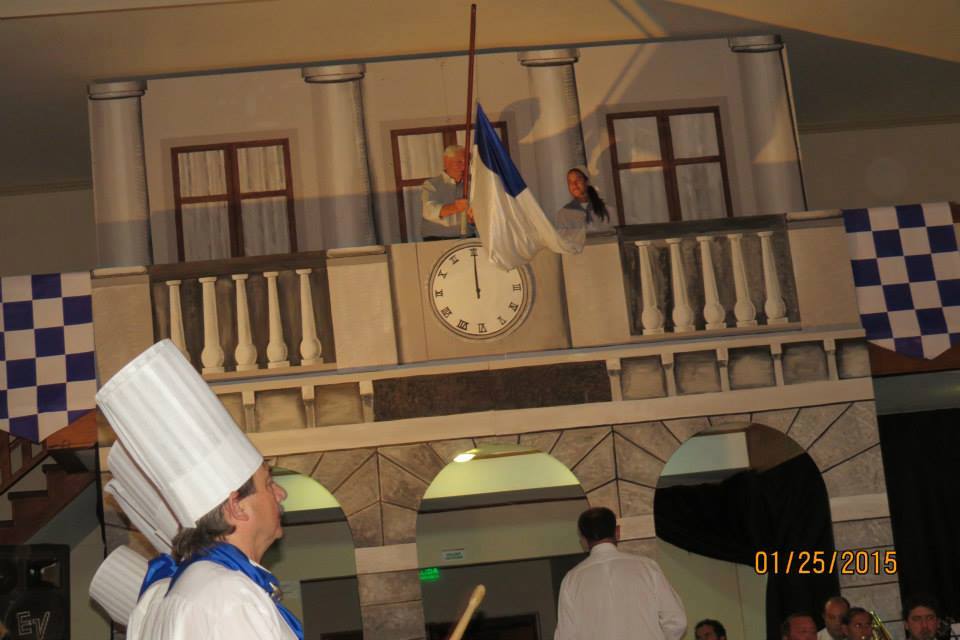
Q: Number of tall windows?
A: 3